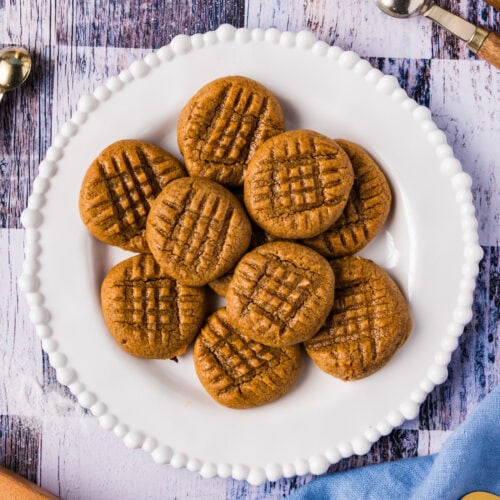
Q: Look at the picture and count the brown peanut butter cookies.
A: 10